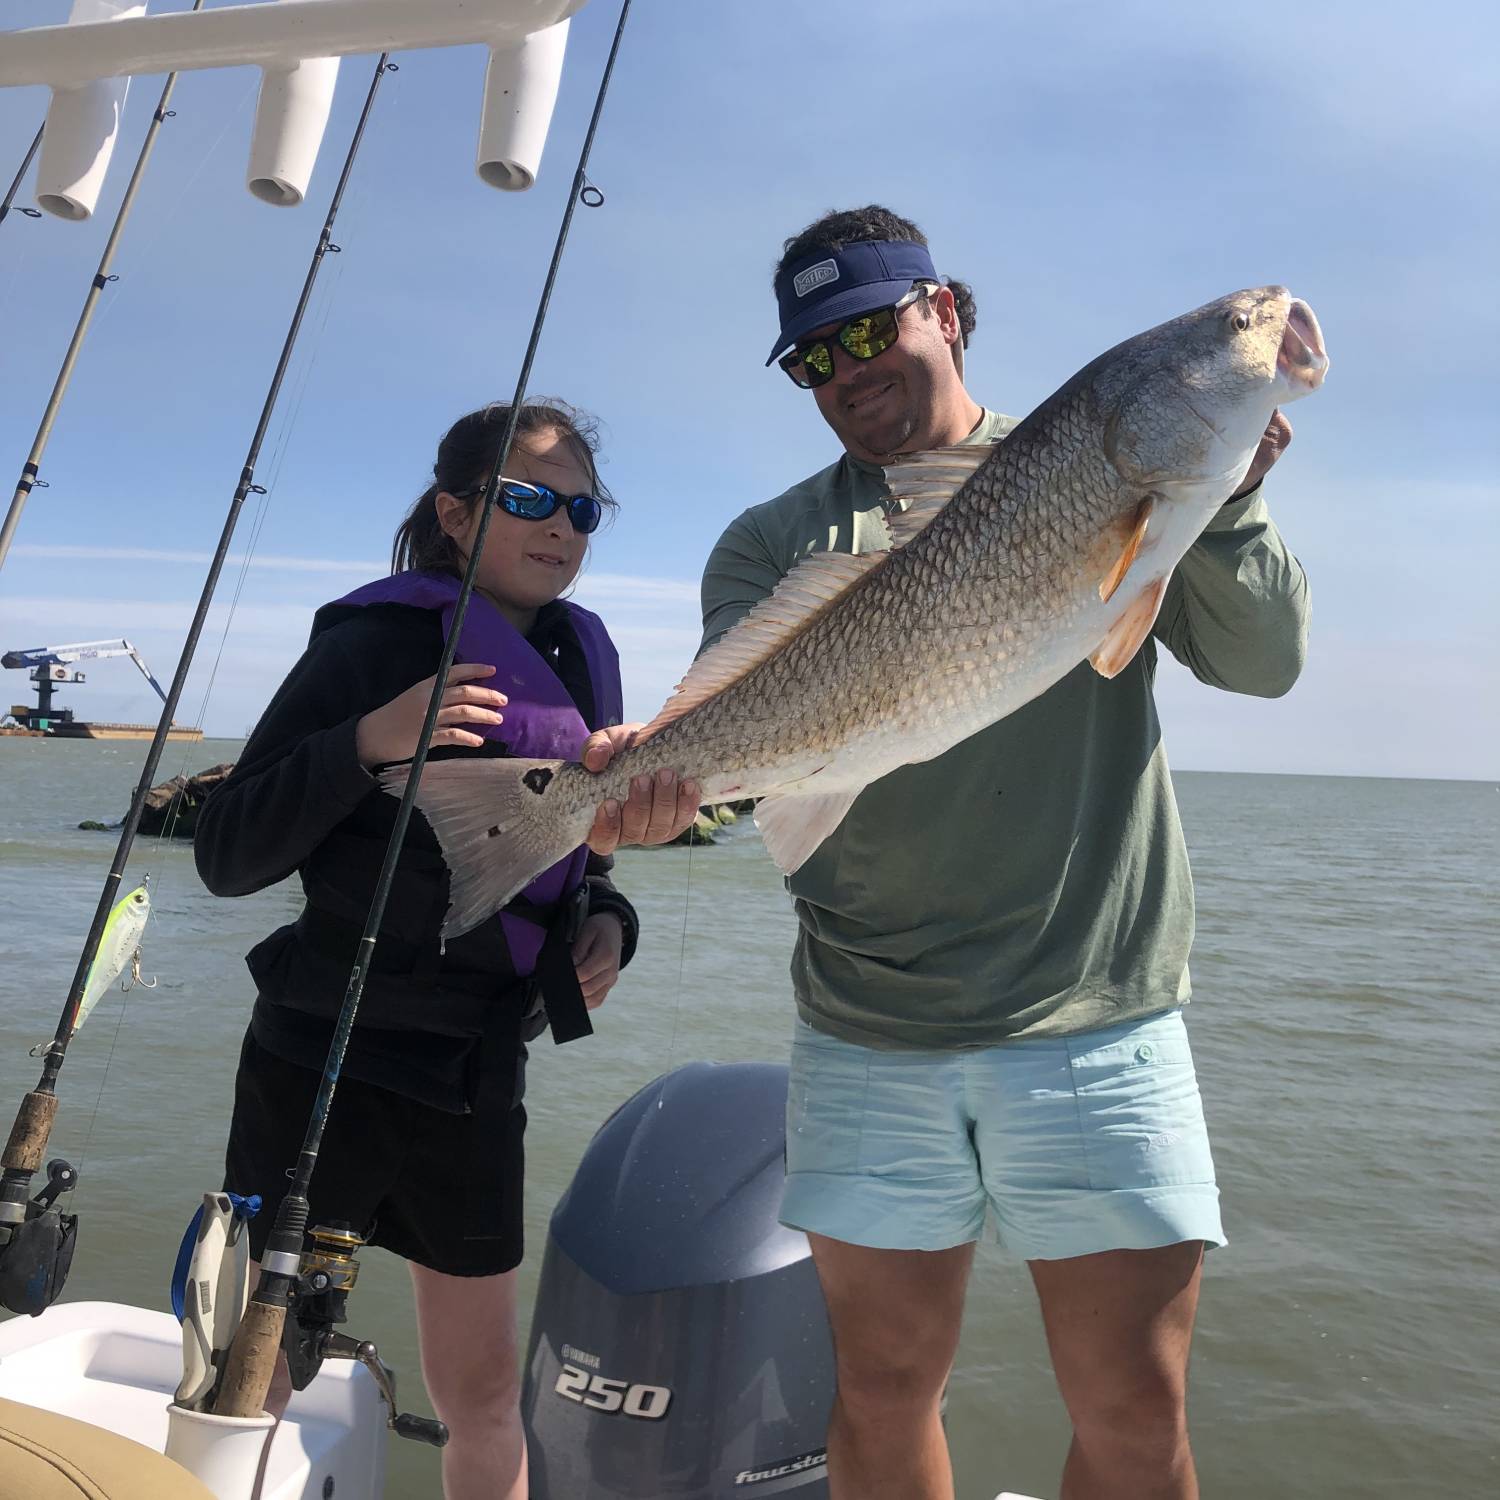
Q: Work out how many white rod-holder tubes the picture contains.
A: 4